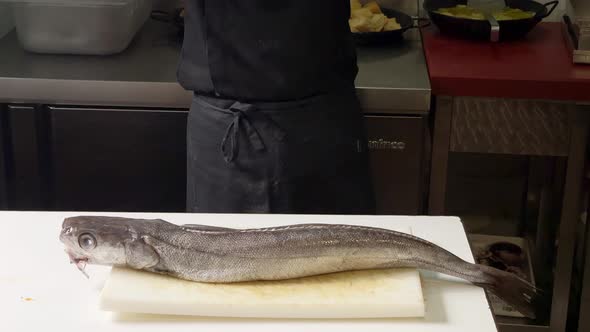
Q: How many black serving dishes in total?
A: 2